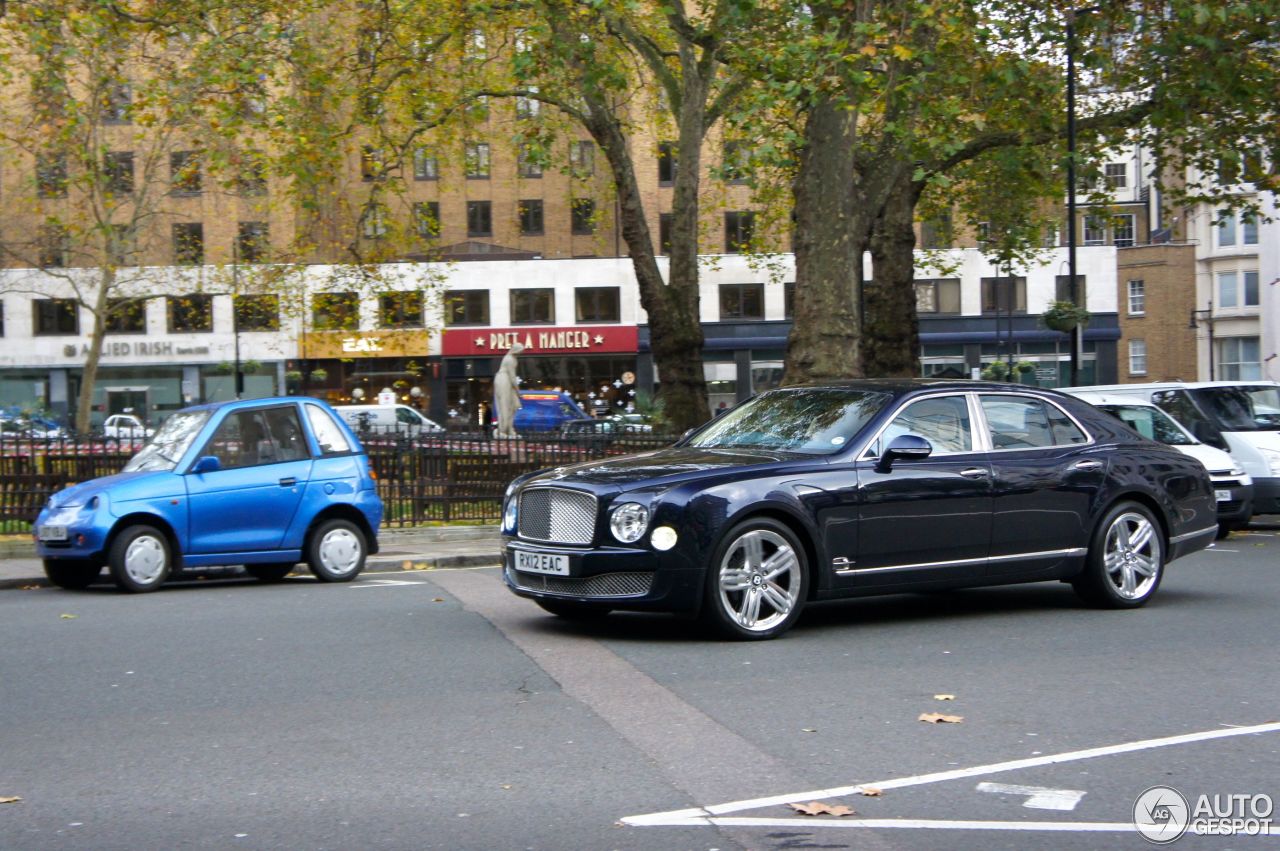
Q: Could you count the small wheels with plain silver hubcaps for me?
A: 2